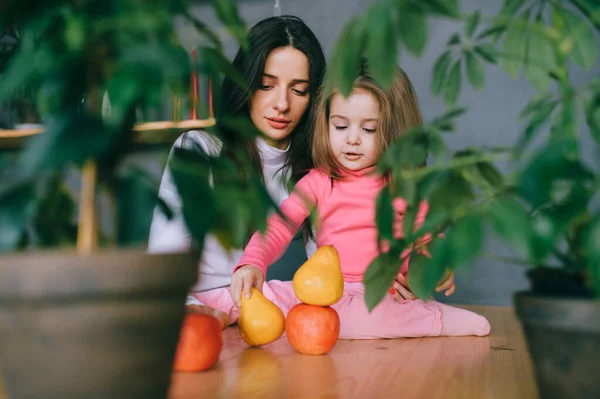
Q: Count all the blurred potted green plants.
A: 2